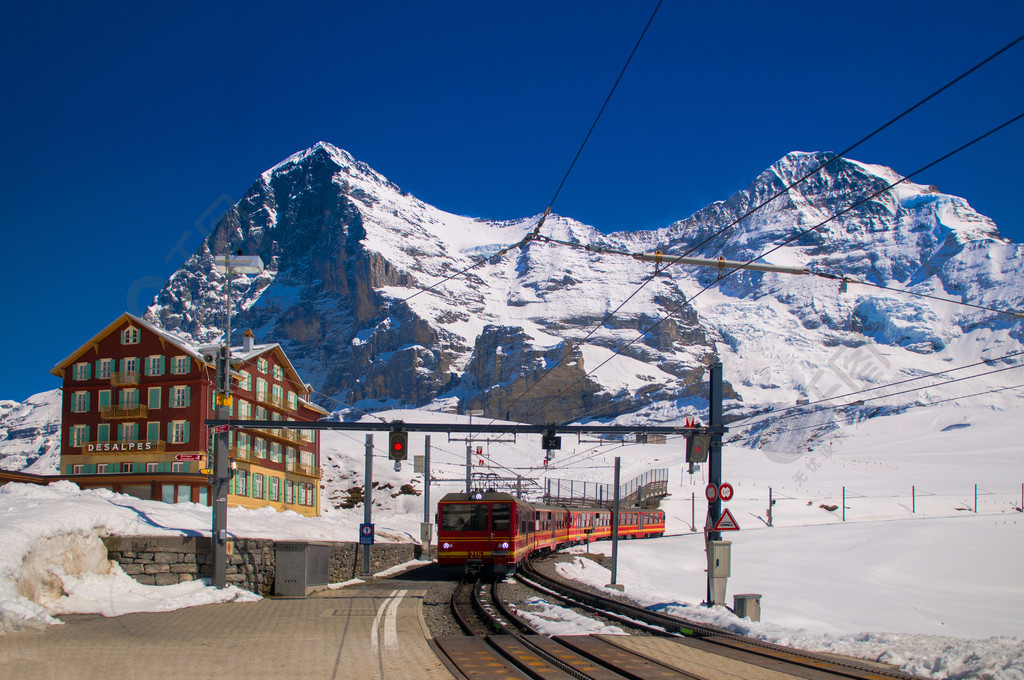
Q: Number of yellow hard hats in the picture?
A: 0